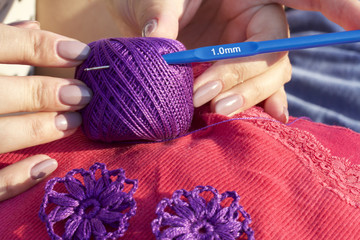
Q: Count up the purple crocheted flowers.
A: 2